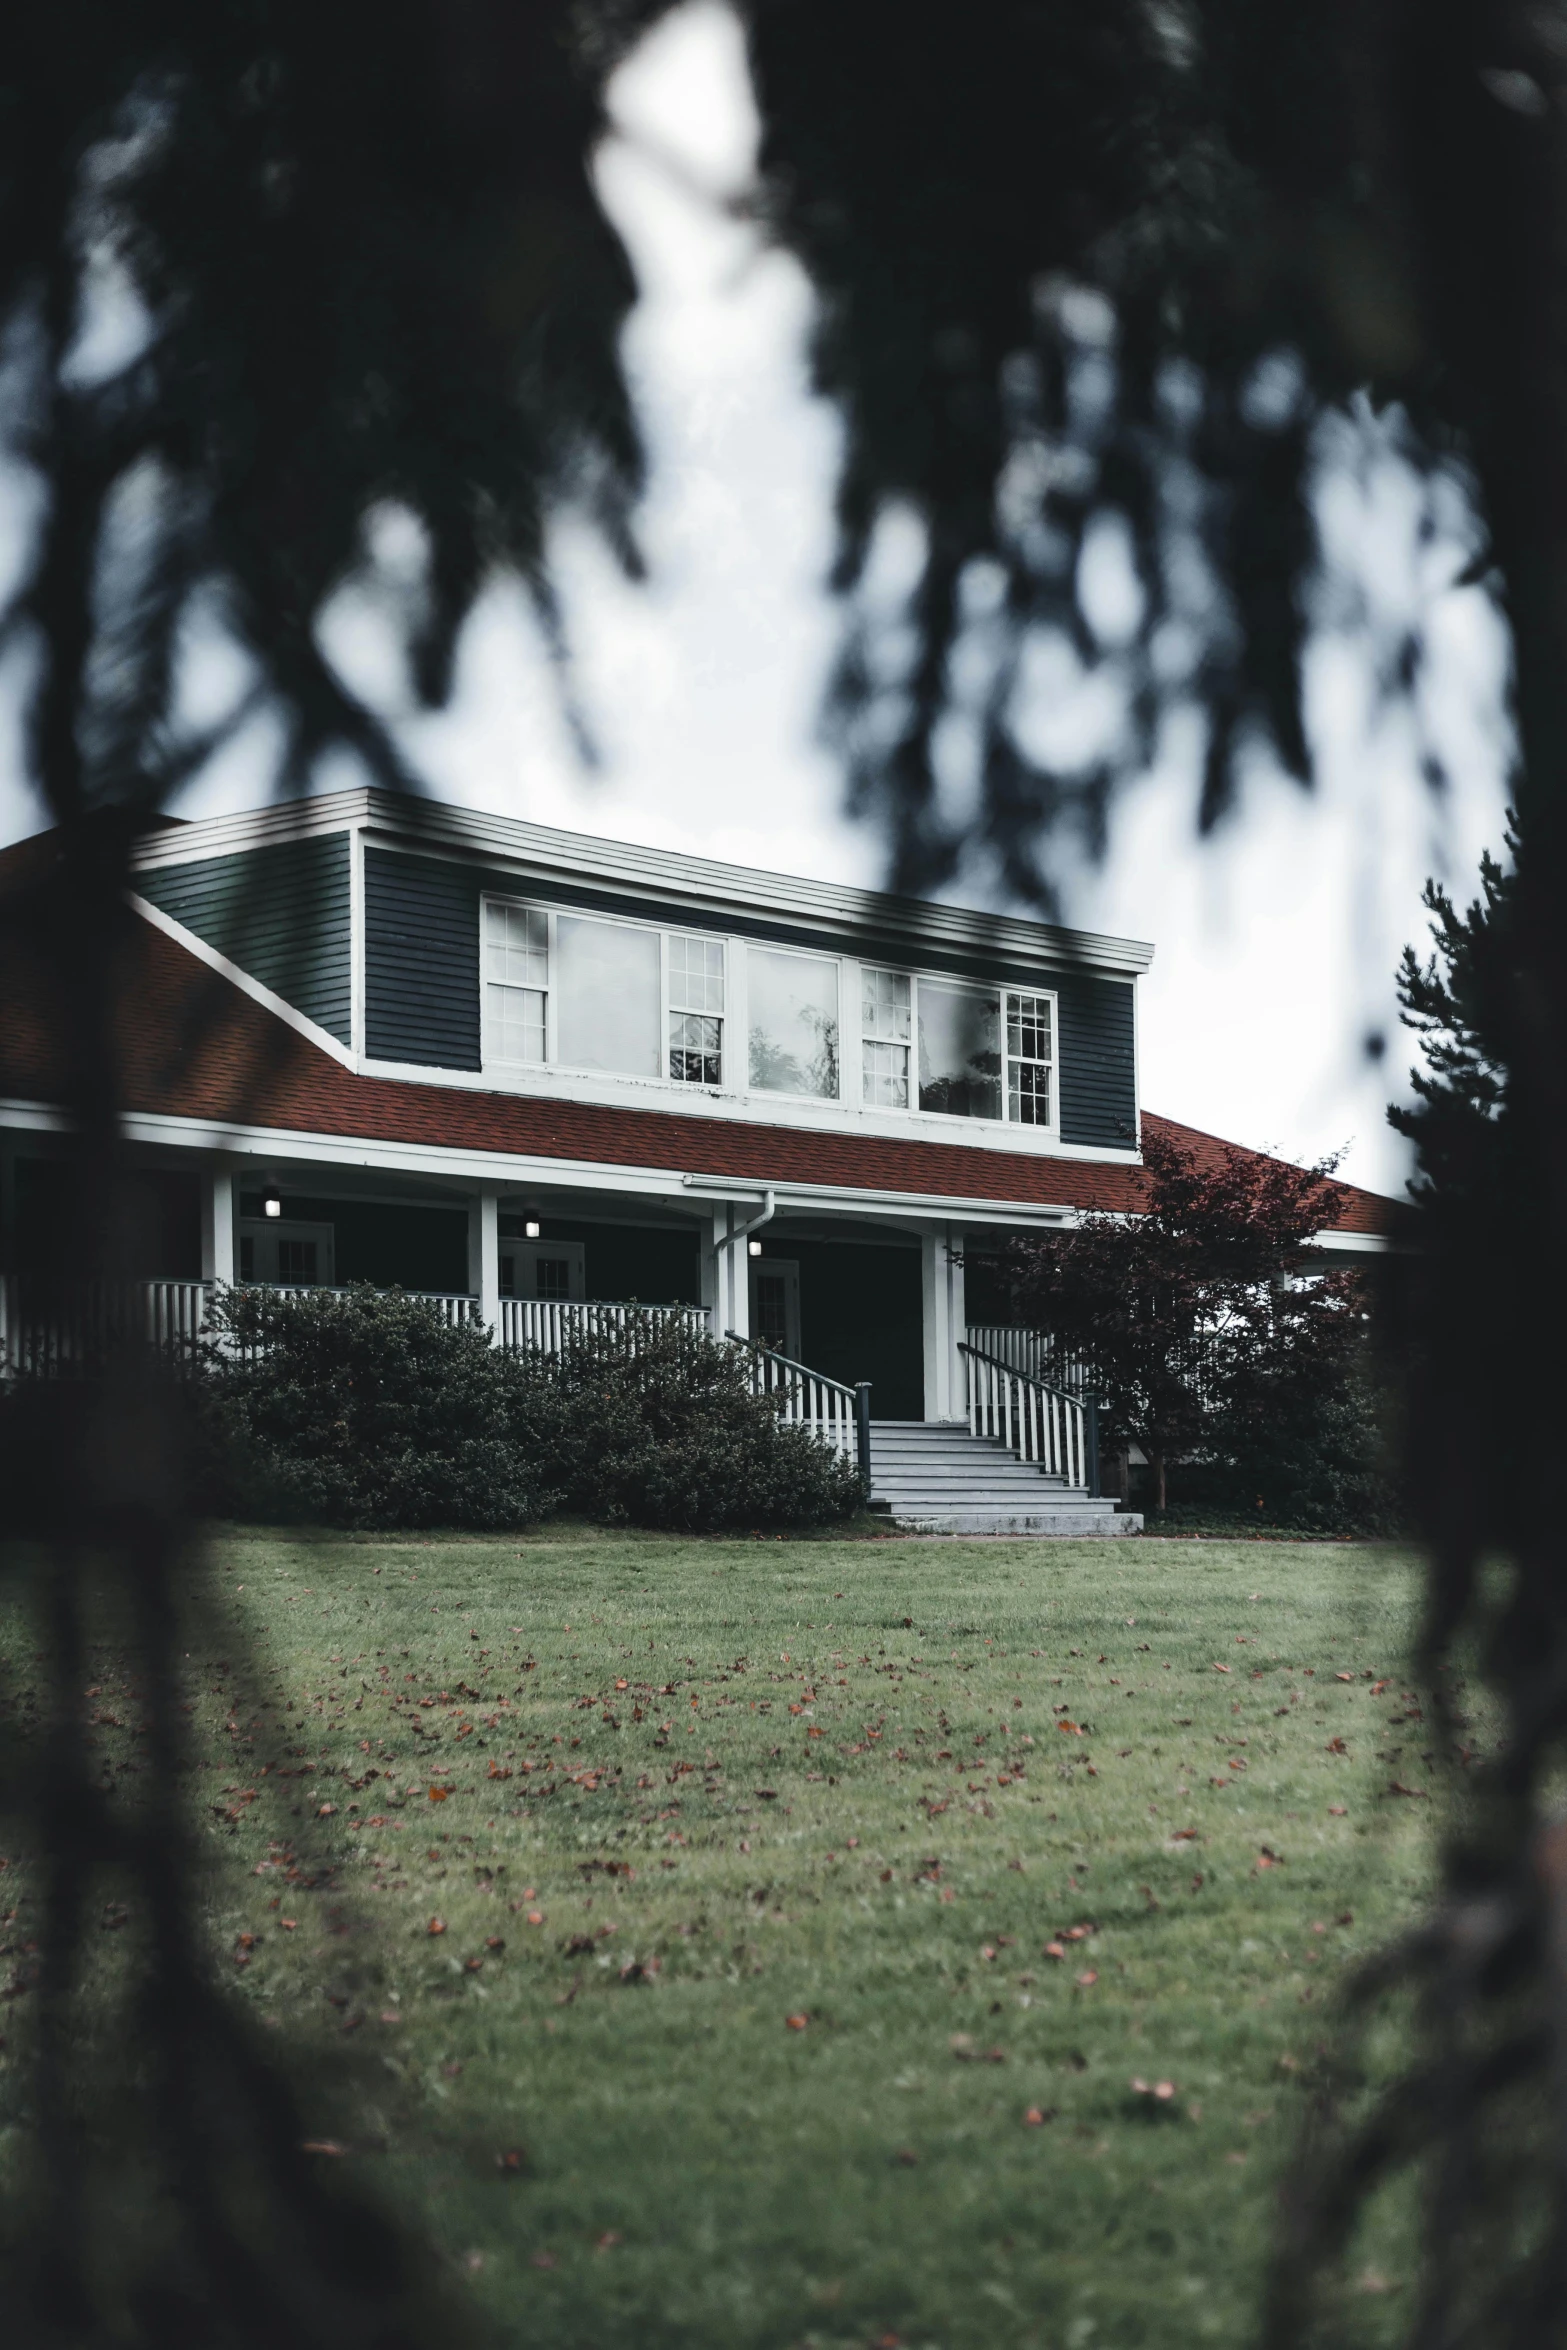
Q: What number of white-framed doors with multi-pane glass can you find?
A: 3